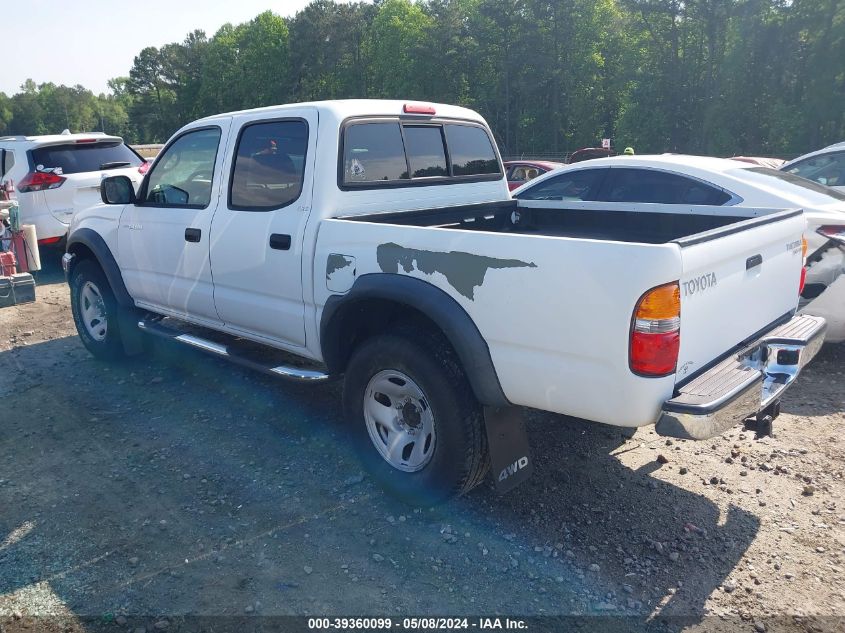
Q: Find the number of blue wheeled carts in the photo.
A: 0